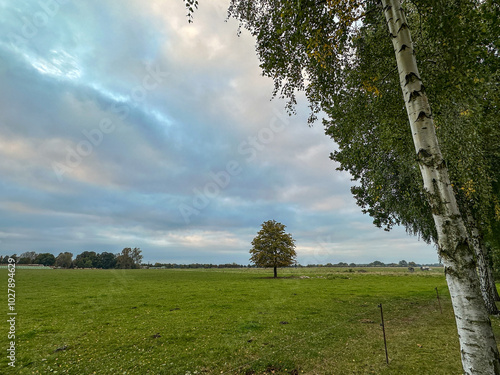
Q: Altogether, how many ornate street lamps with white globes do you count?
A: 0